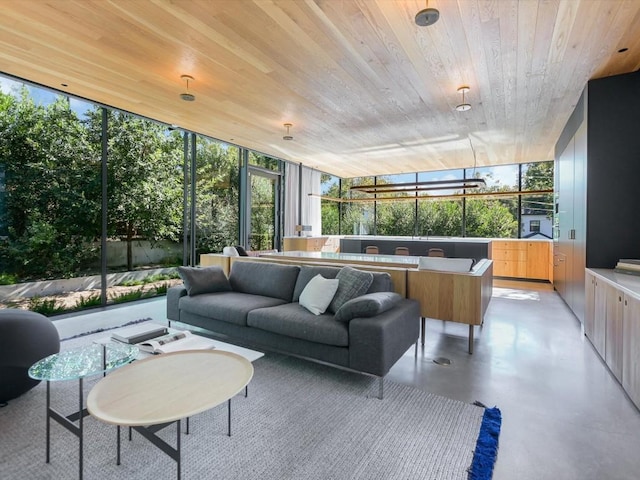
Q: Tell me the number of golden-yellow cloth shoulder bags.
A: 0